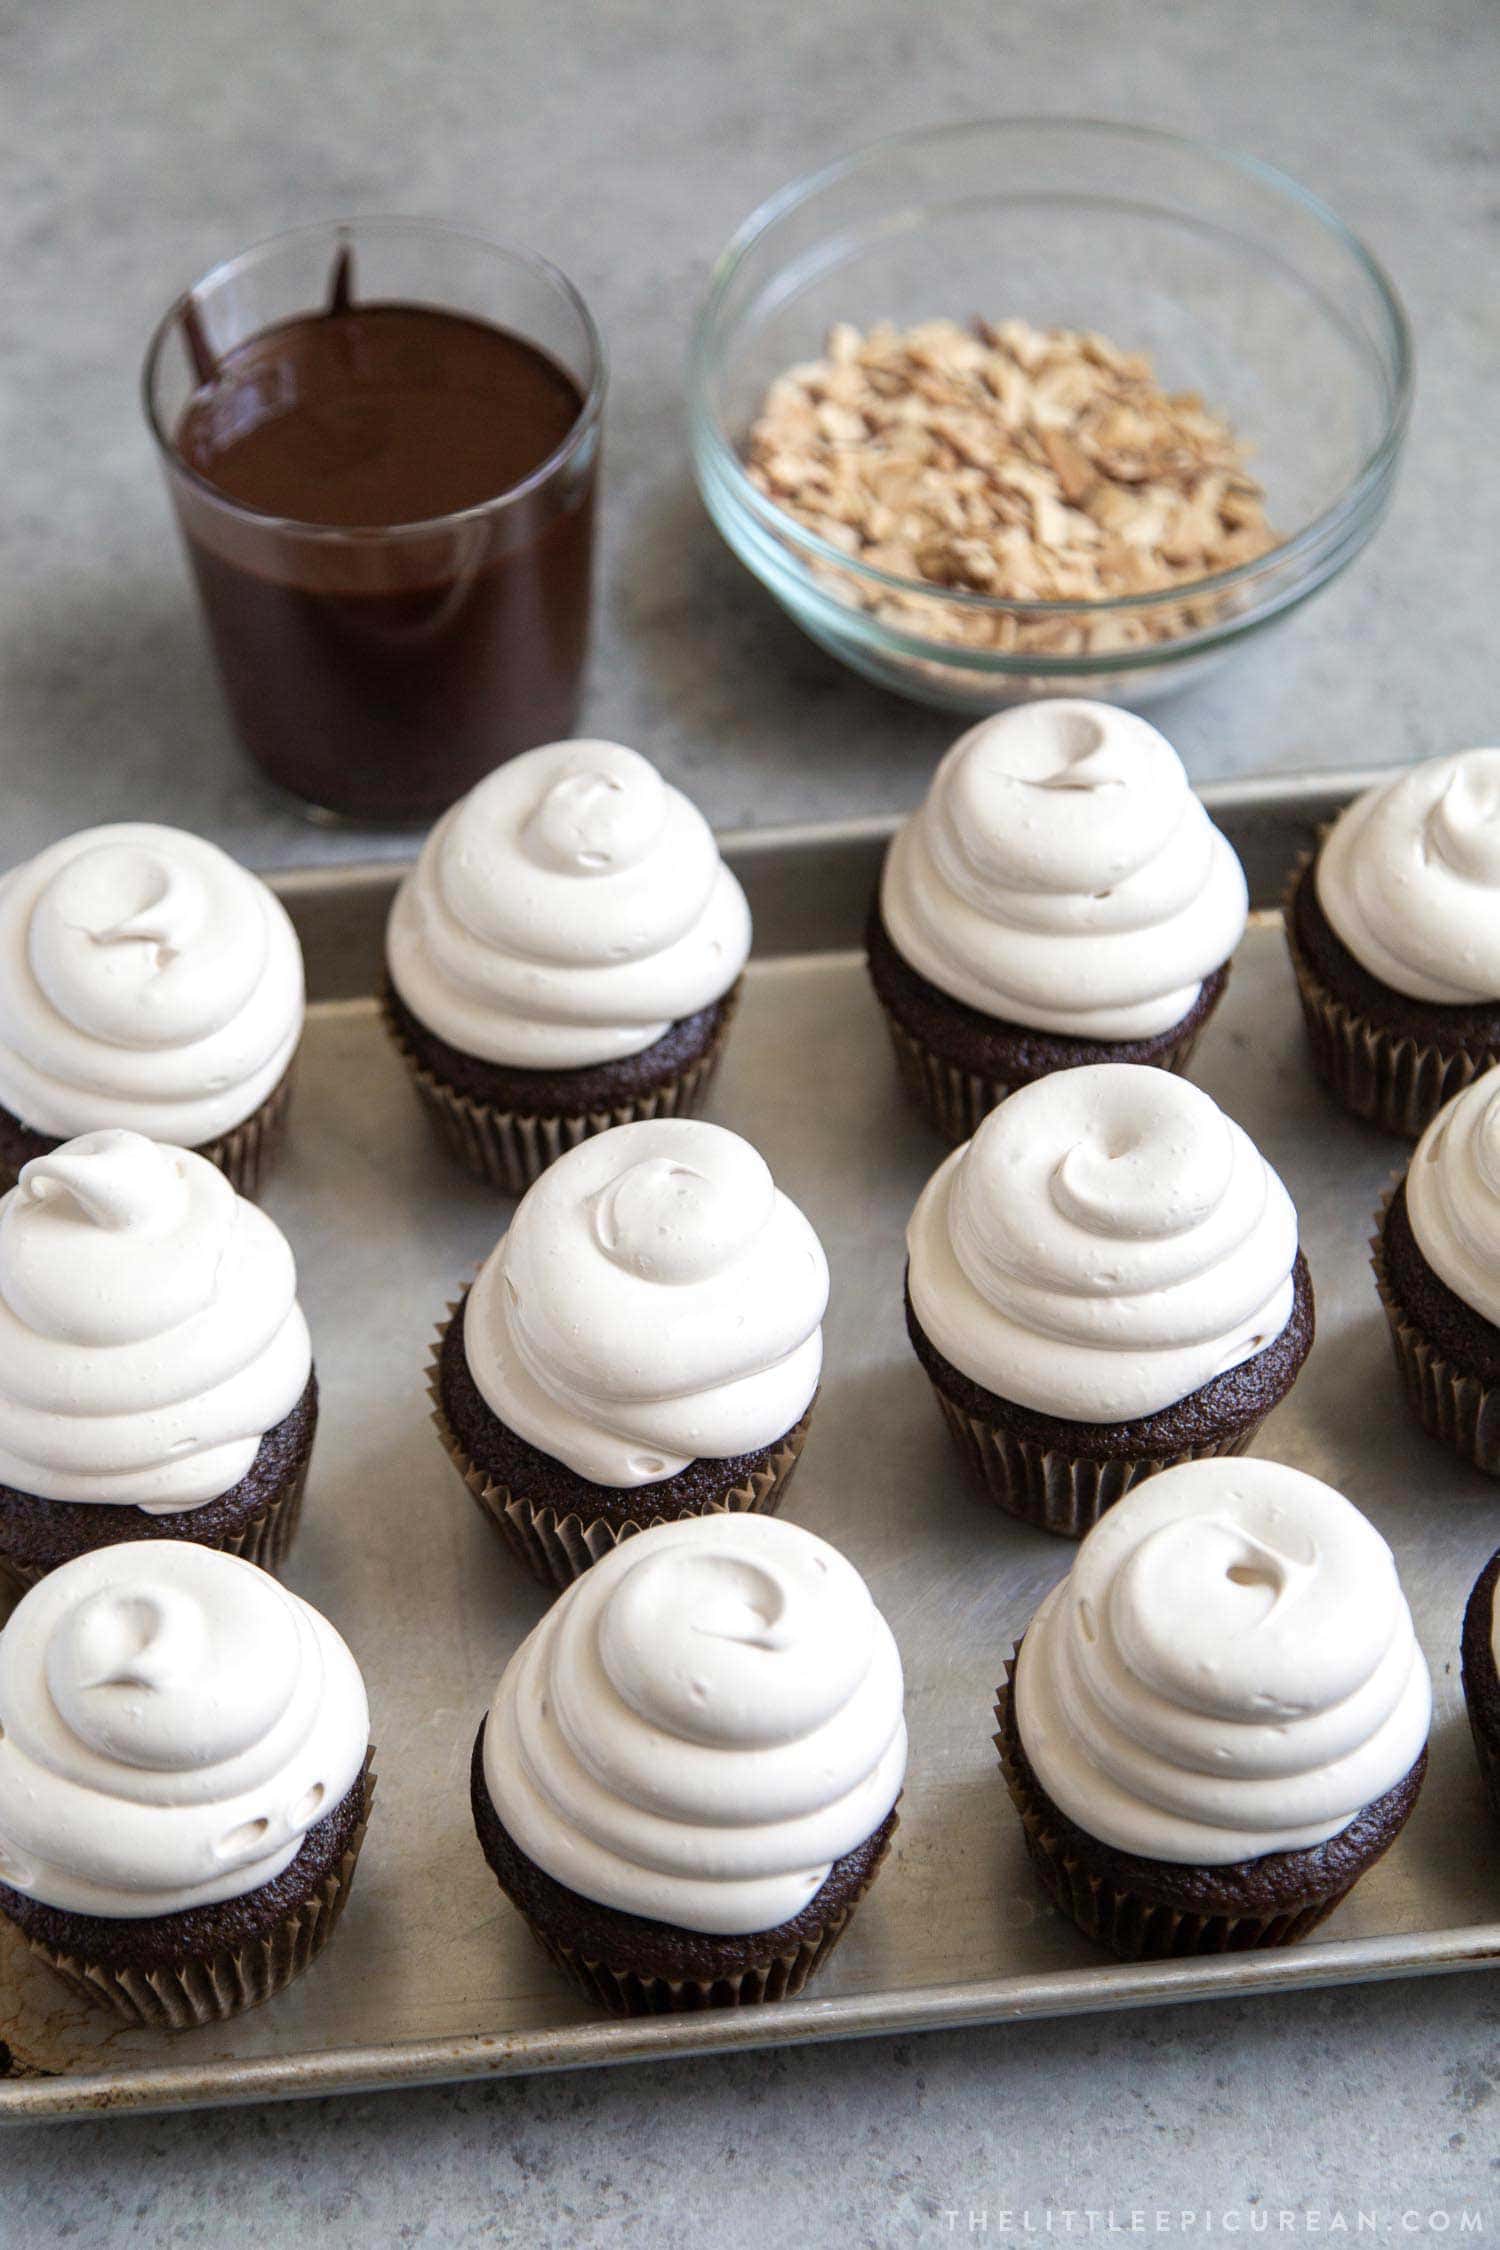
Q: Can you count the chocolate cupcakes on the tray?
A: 12